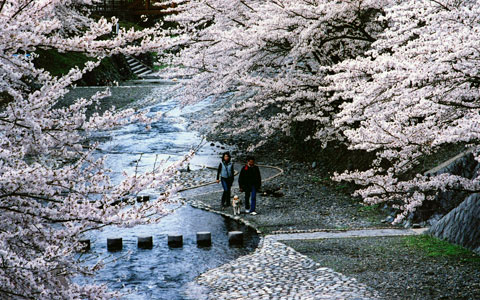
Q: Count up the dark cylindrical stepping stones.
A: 6